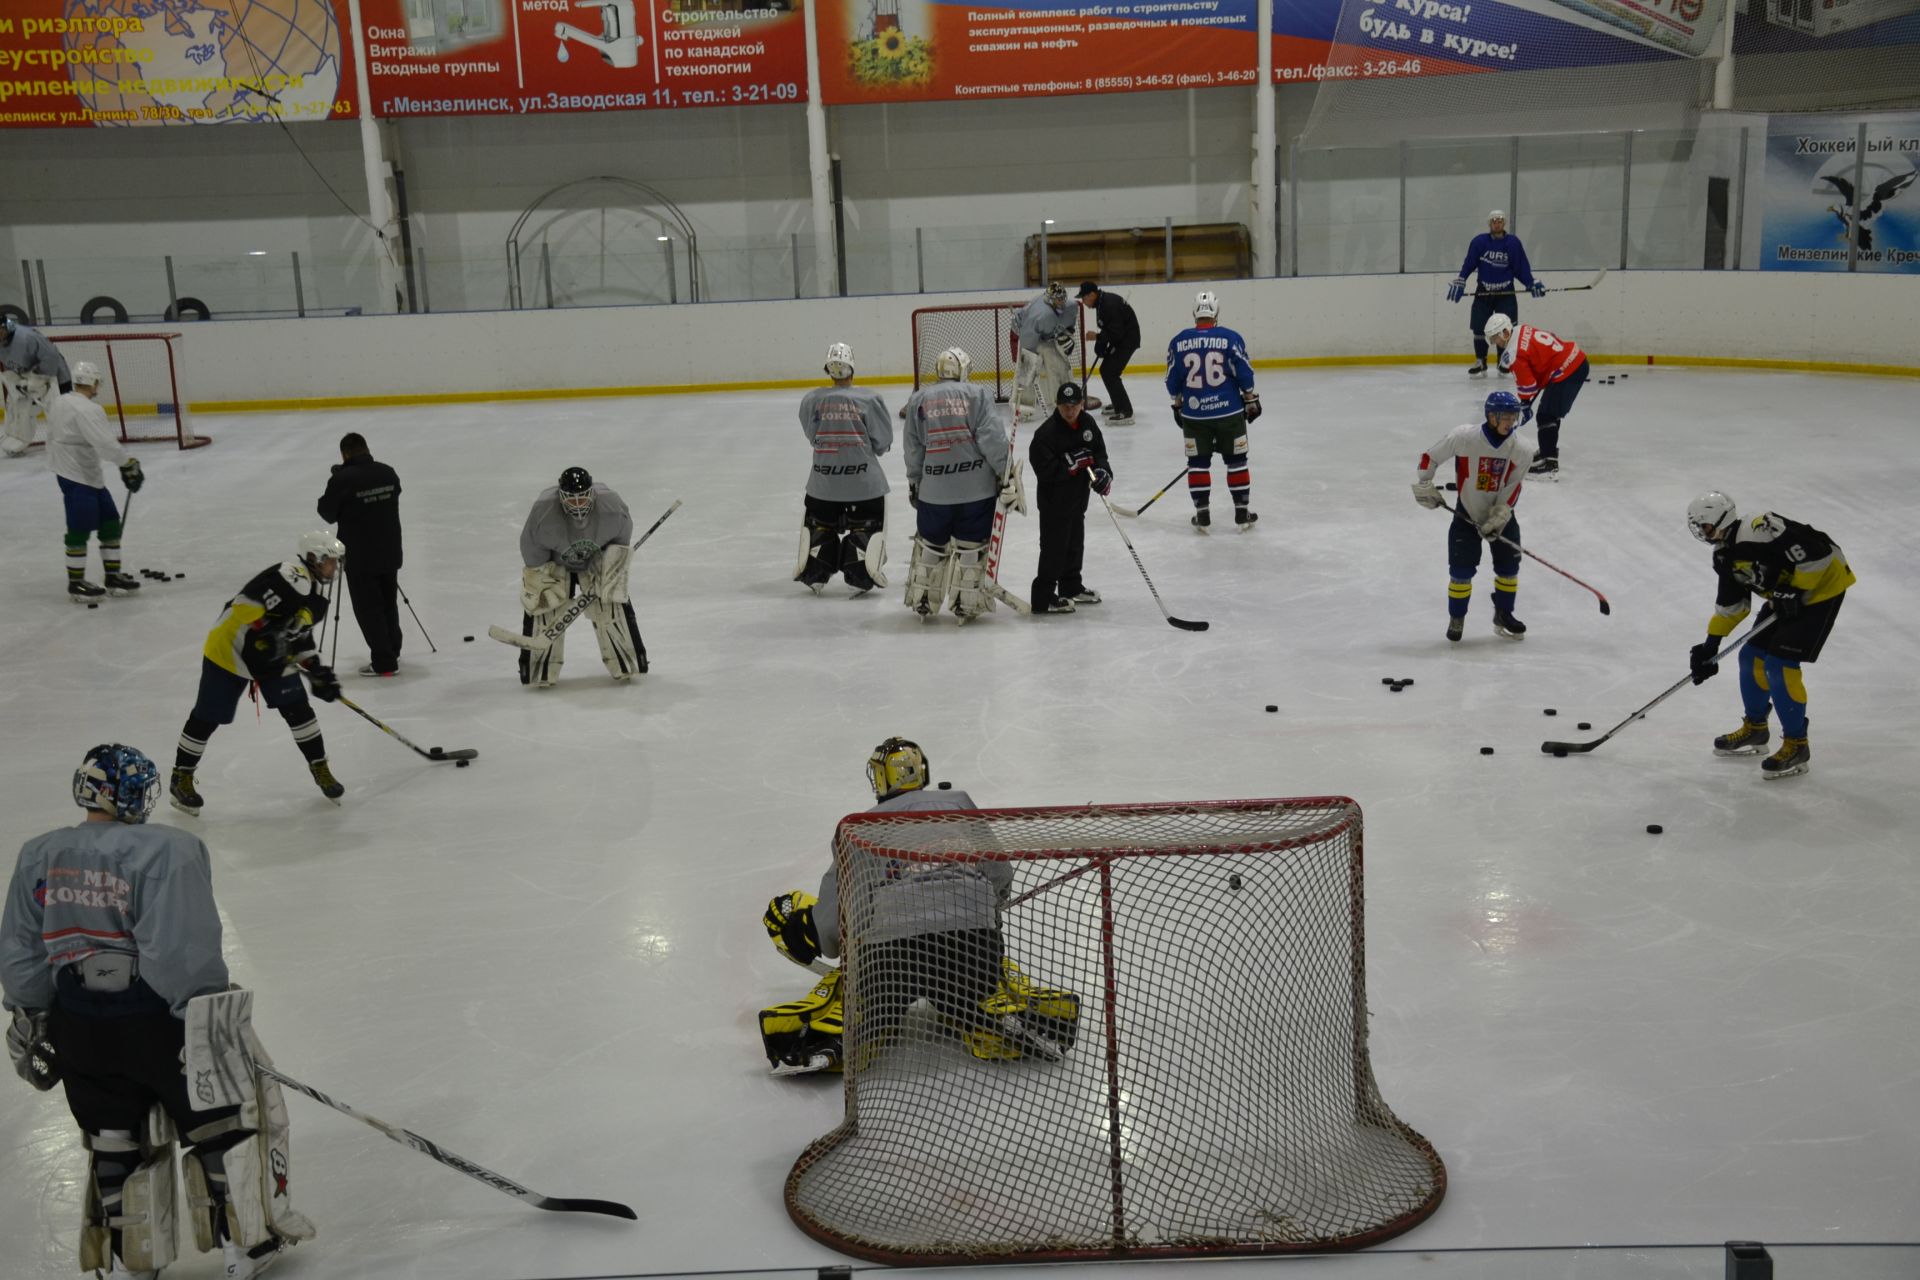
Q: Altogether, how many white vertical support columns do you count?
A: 4